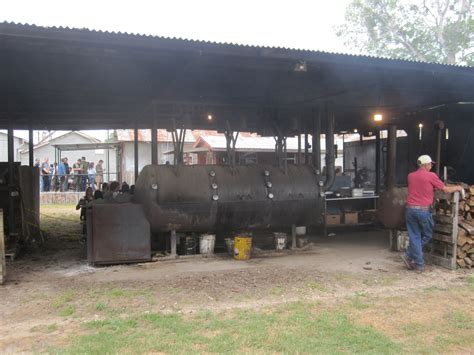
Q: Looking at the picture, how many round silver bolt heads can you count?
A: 10